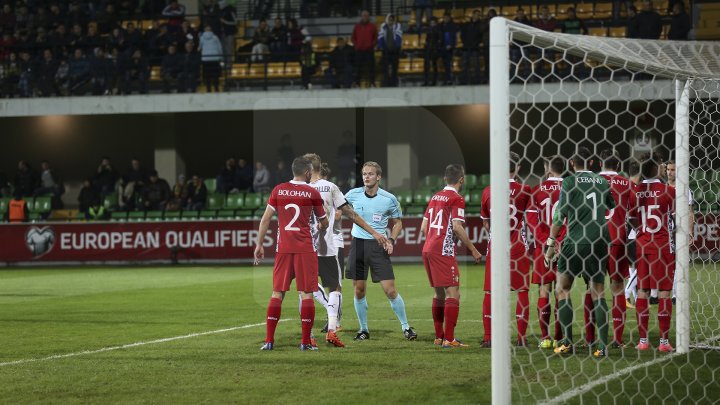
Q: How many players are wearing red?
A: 6